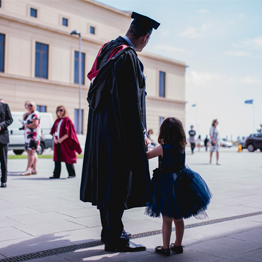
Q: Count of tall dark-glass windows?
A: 4